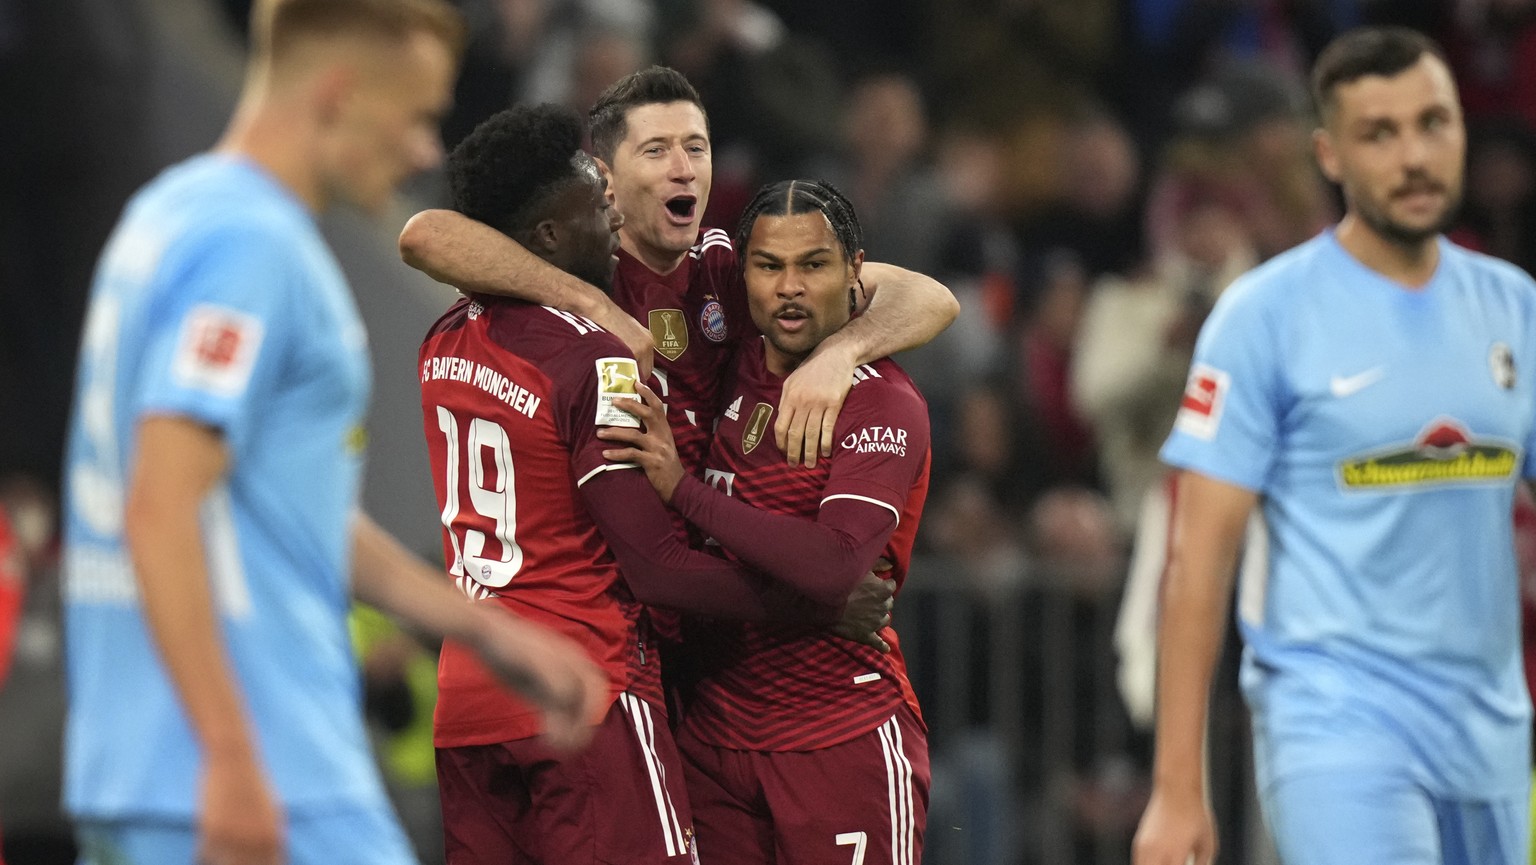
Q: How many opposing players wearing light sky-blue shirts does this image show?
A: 2